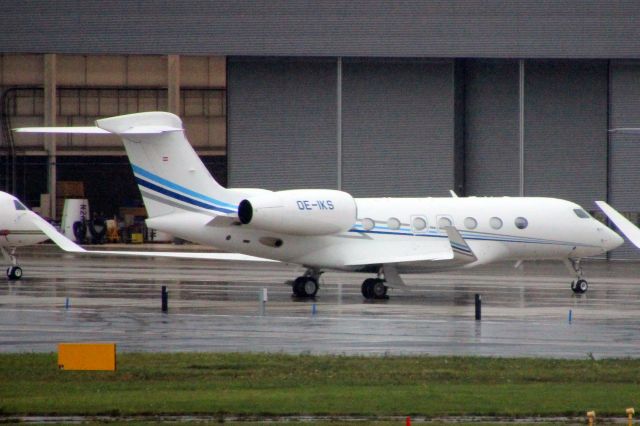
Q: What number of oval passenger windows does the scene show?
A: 7